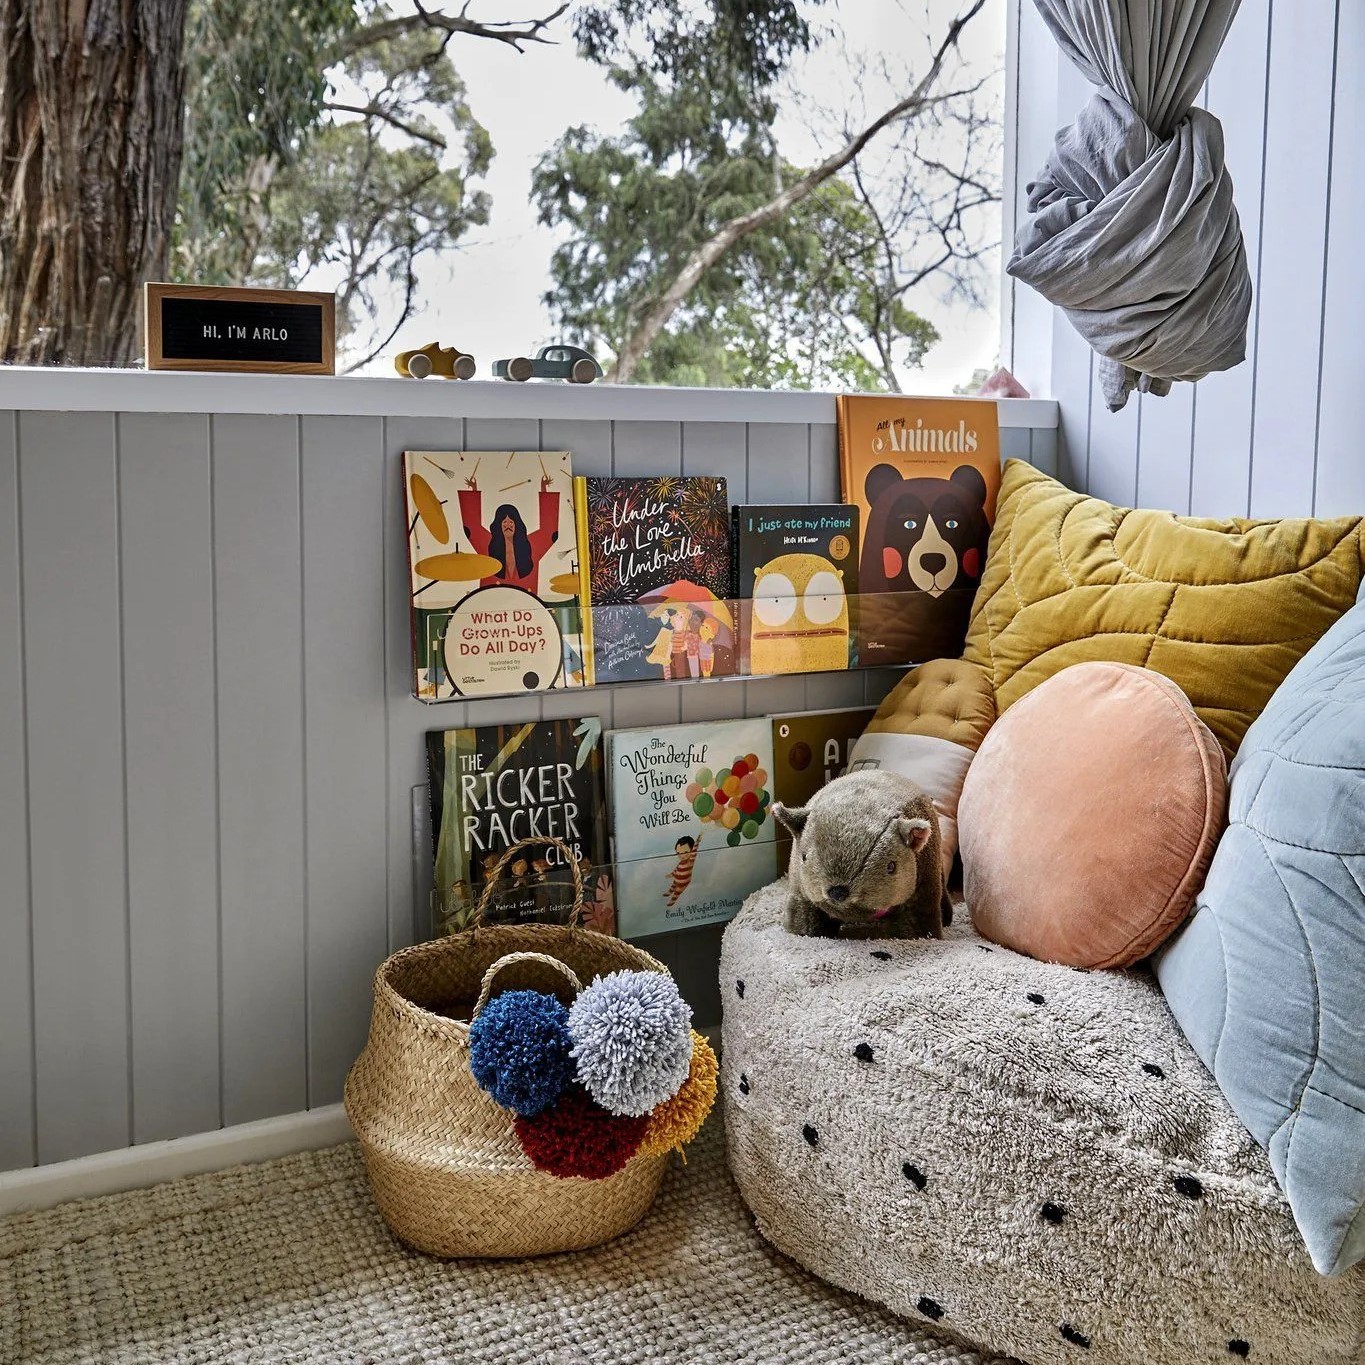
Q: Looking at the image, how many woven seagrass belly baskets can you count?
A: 1